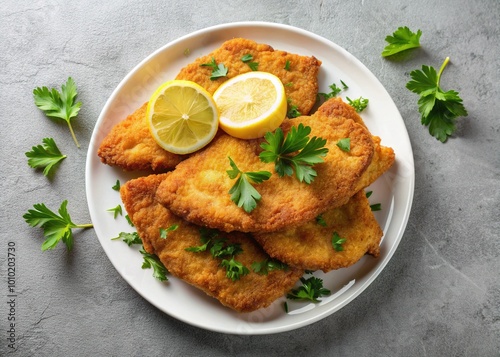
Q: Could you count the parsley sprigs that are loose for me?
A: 5